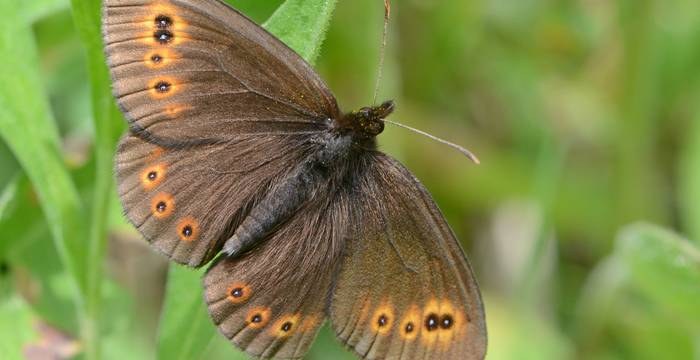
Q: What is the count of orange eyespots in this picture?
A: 14